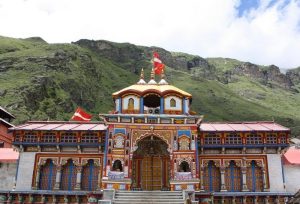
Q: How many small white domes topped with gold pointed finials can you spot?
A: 3